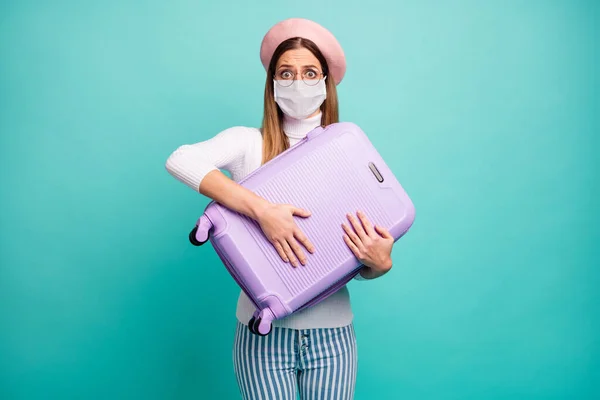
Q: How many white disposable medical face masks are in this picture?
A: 1